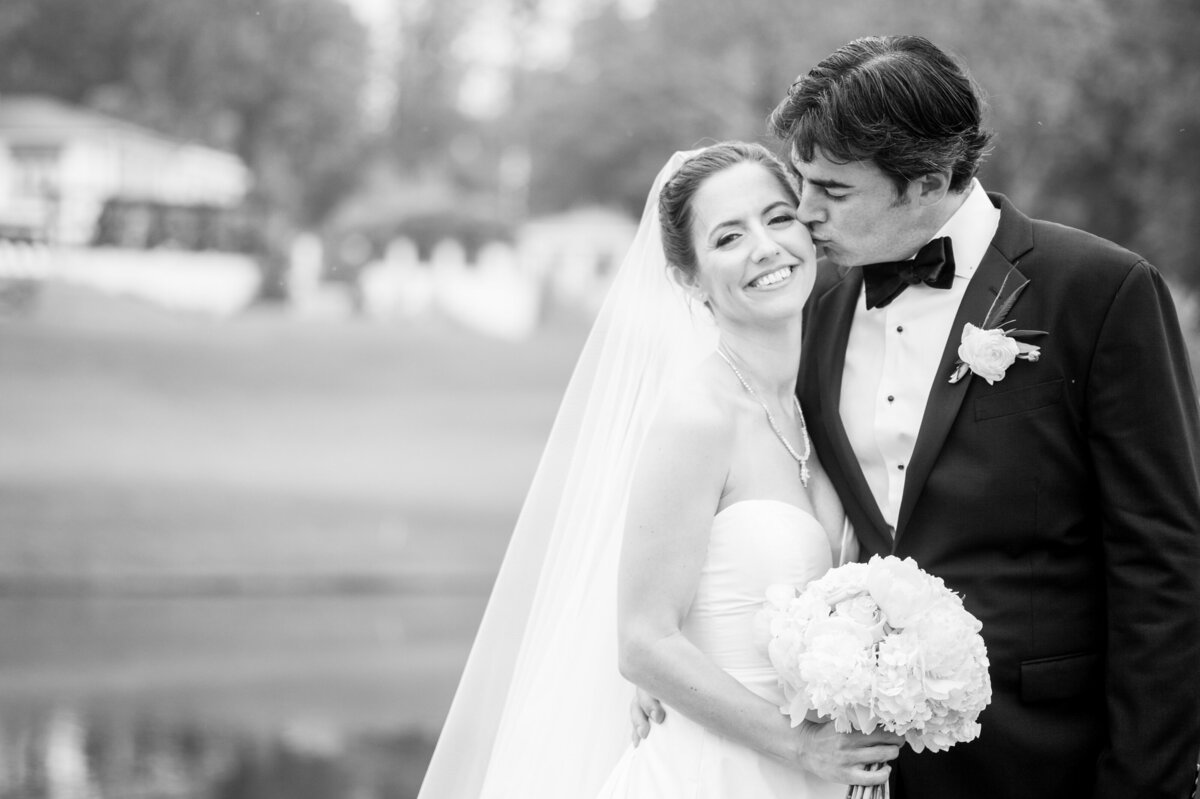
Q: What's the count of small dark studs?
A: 3